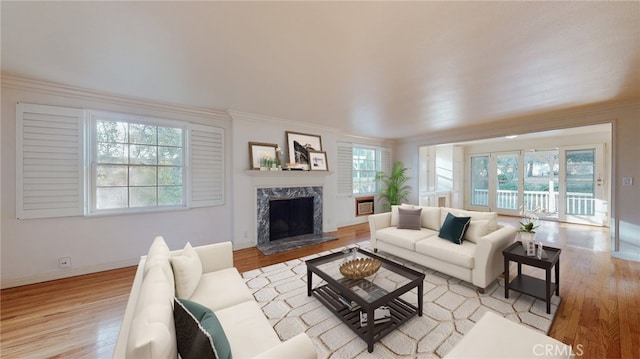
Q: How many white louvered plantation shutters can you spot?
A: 4